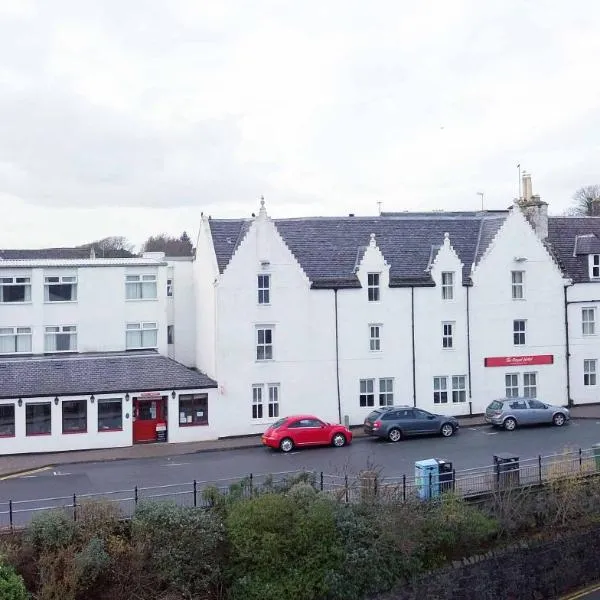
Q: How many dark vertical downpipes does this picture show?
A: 4